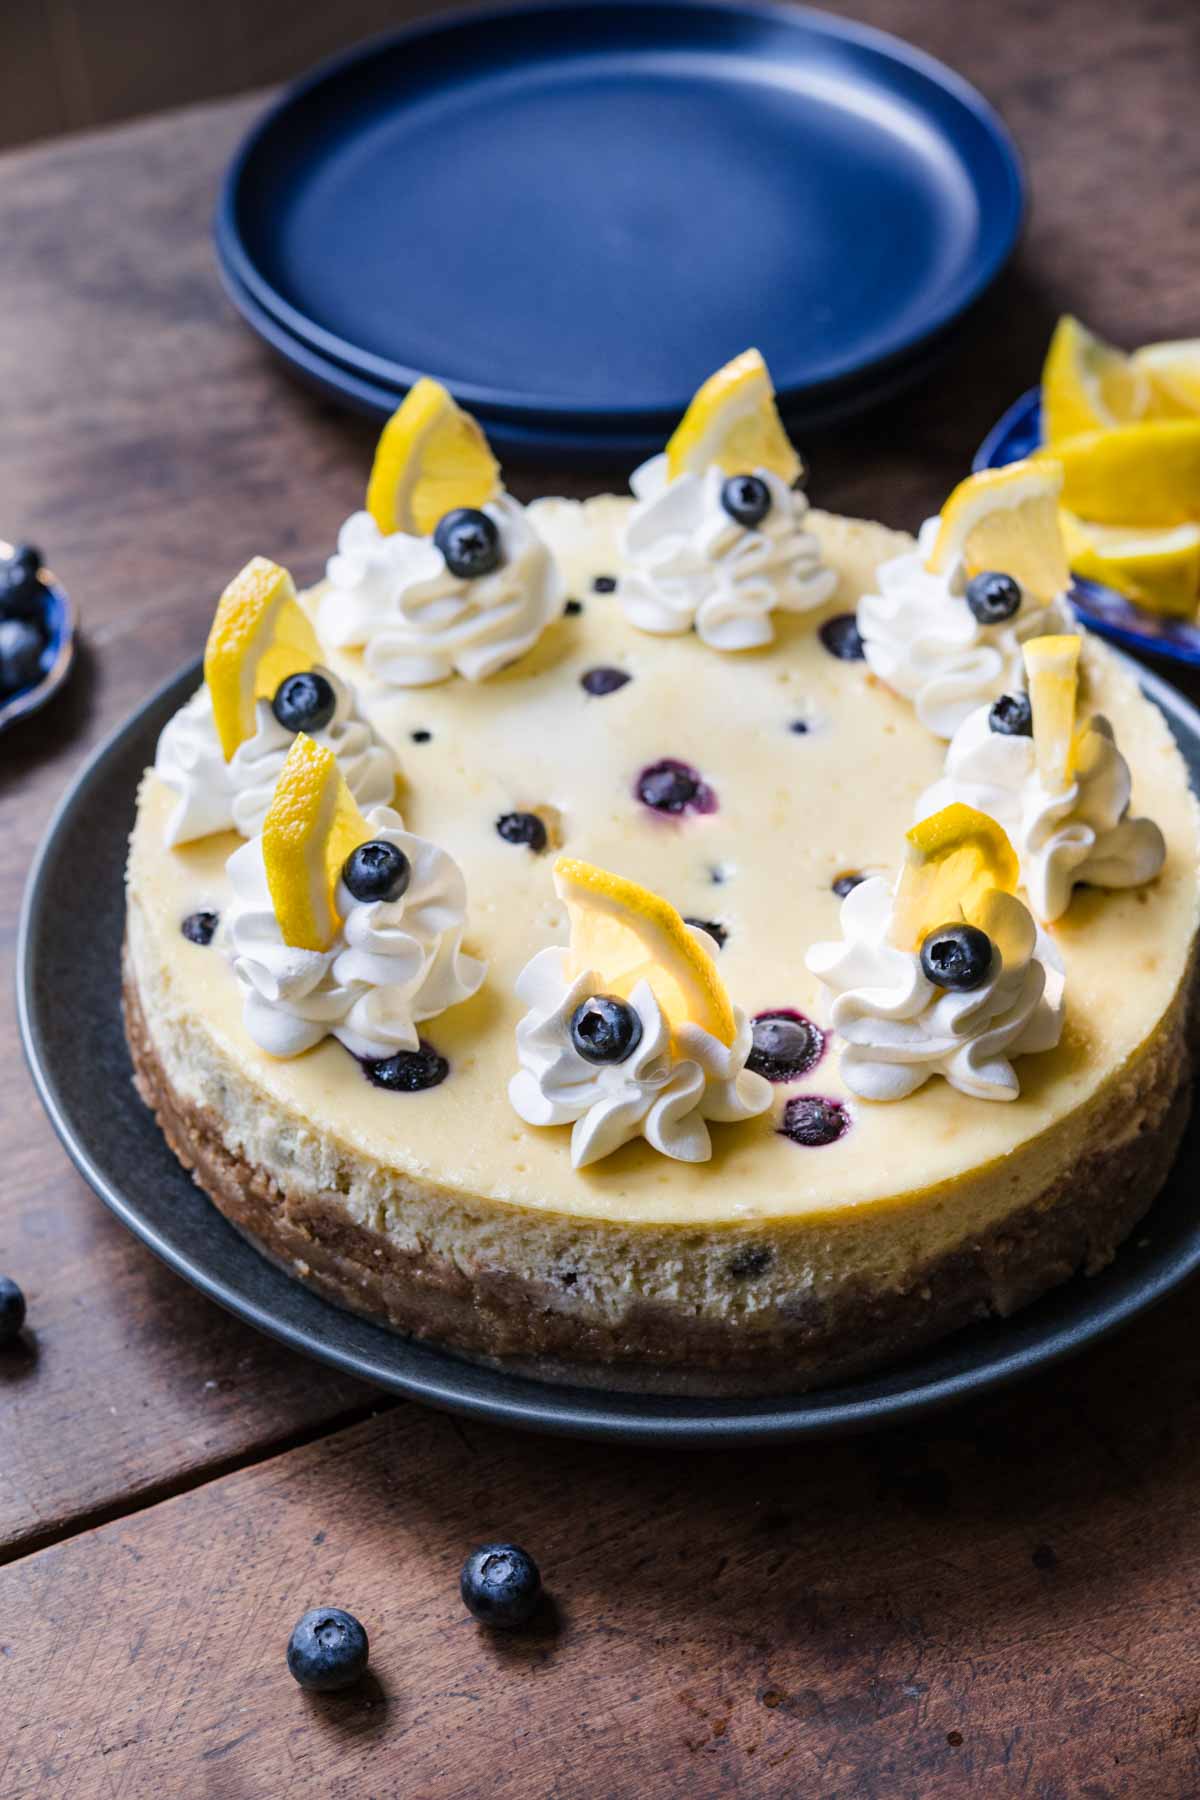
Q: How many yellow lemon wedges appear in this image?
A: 12